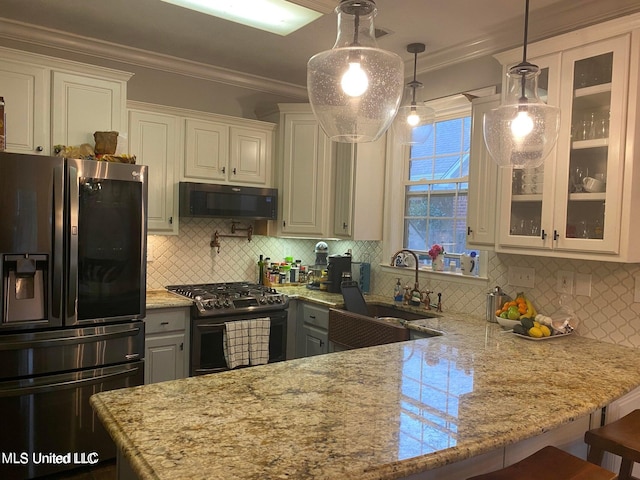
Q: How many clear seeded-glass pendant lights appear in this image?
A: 3